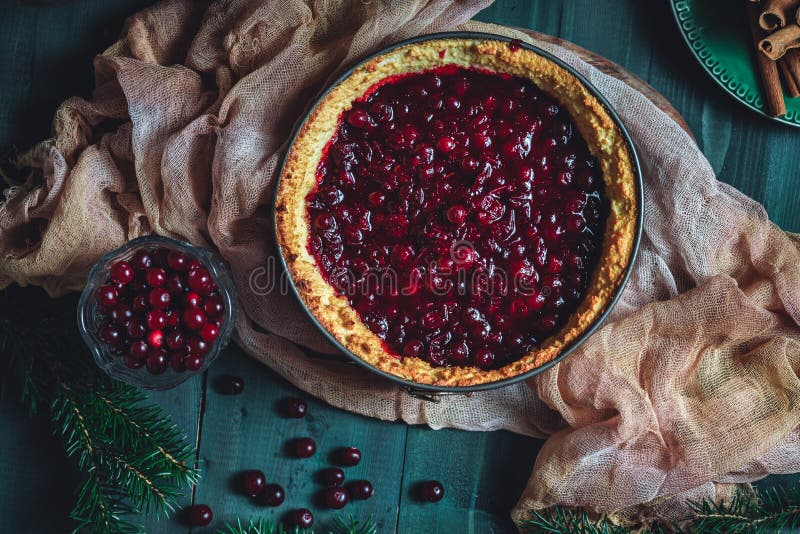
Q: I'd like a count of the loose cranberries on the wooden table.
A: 12